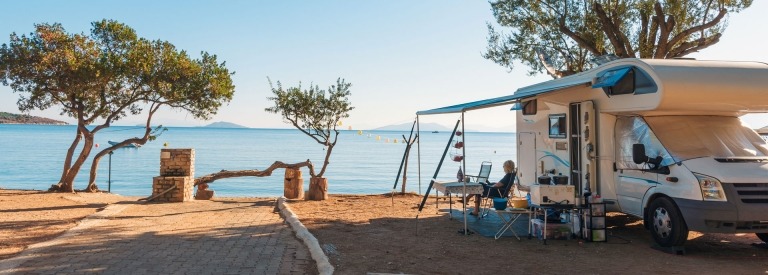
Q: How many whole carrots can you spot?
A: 0